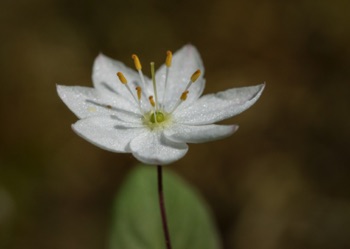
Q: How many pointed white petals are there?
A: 7